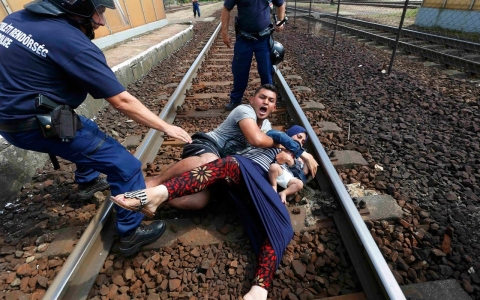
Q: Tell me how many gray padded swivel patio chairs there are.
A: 0